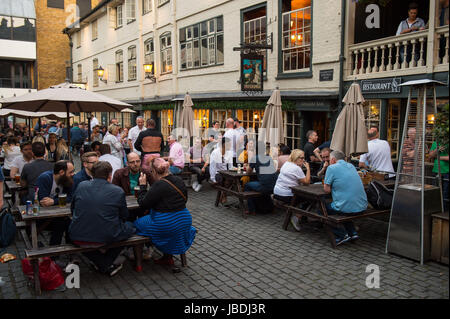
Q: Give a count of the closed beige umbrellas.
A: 3